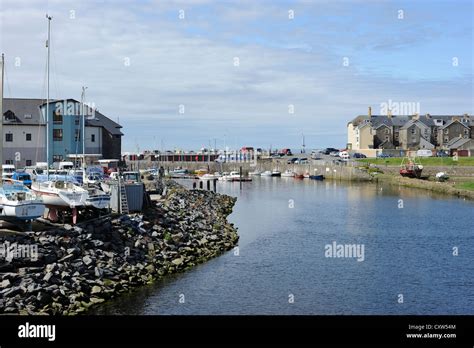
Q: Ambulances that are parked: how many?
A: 0